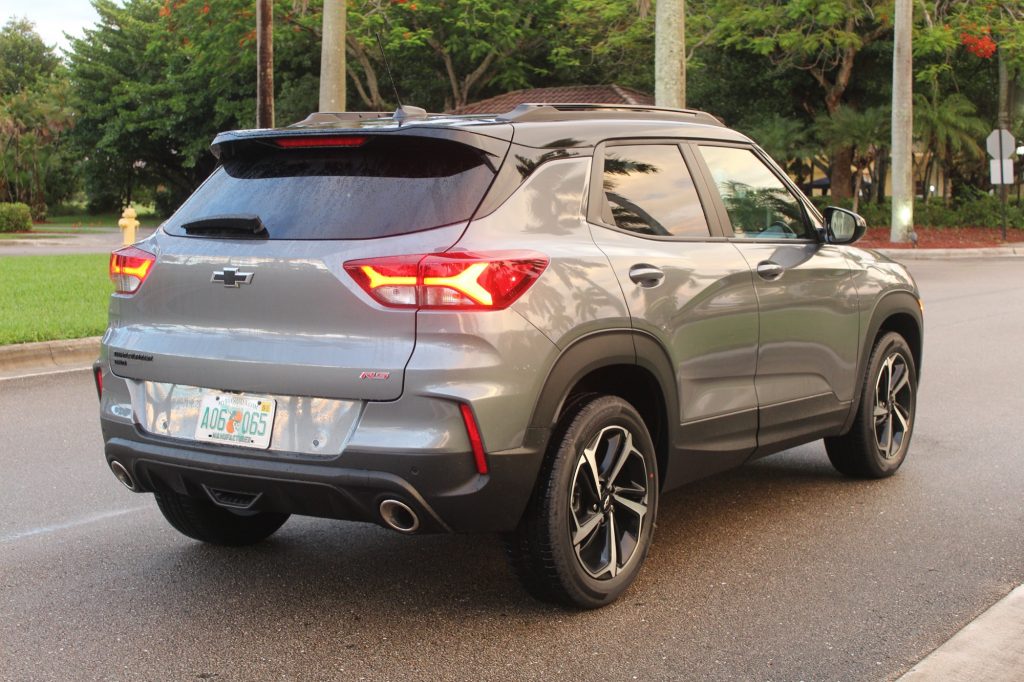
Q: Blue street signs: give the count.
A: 0